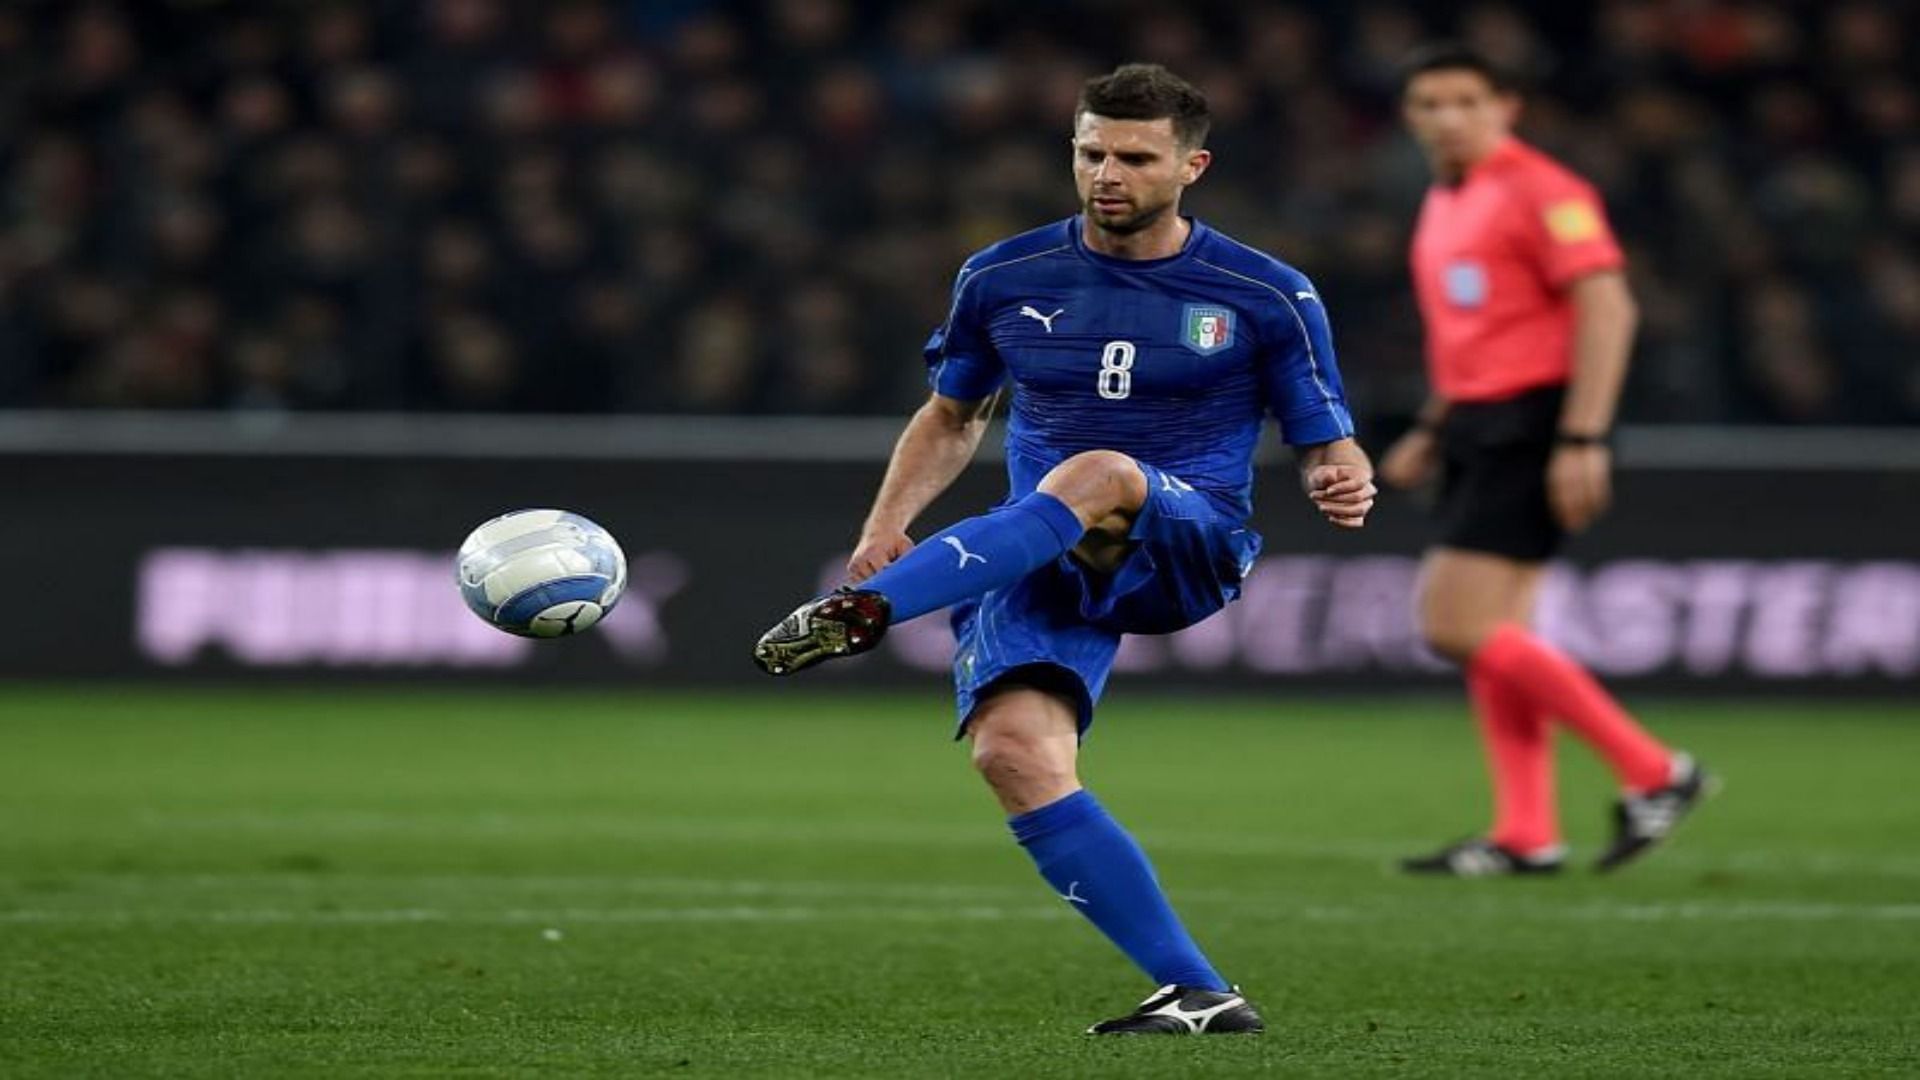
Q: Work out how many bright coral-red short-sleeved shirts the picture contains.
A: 1